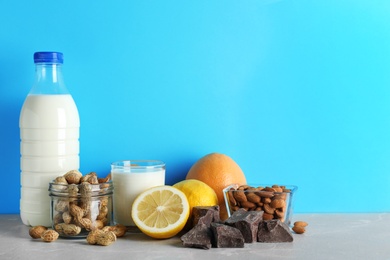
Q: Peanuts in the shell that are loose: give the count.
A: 4